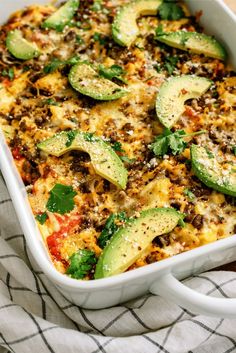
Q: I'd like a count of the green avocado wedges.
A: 9